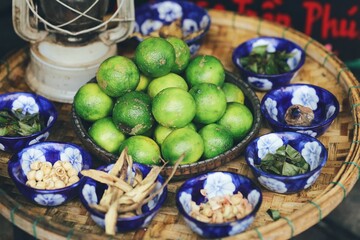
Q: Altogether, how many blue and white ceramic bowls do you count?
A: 8